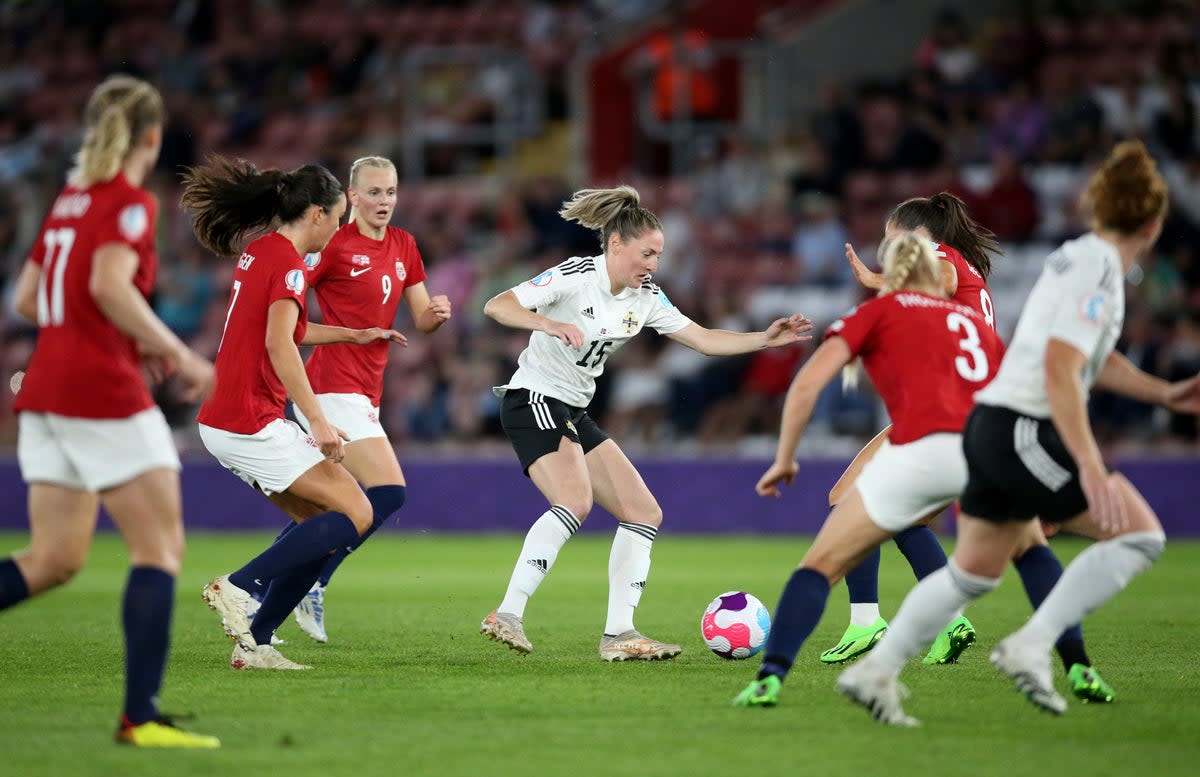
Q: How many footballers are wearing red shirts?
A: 5